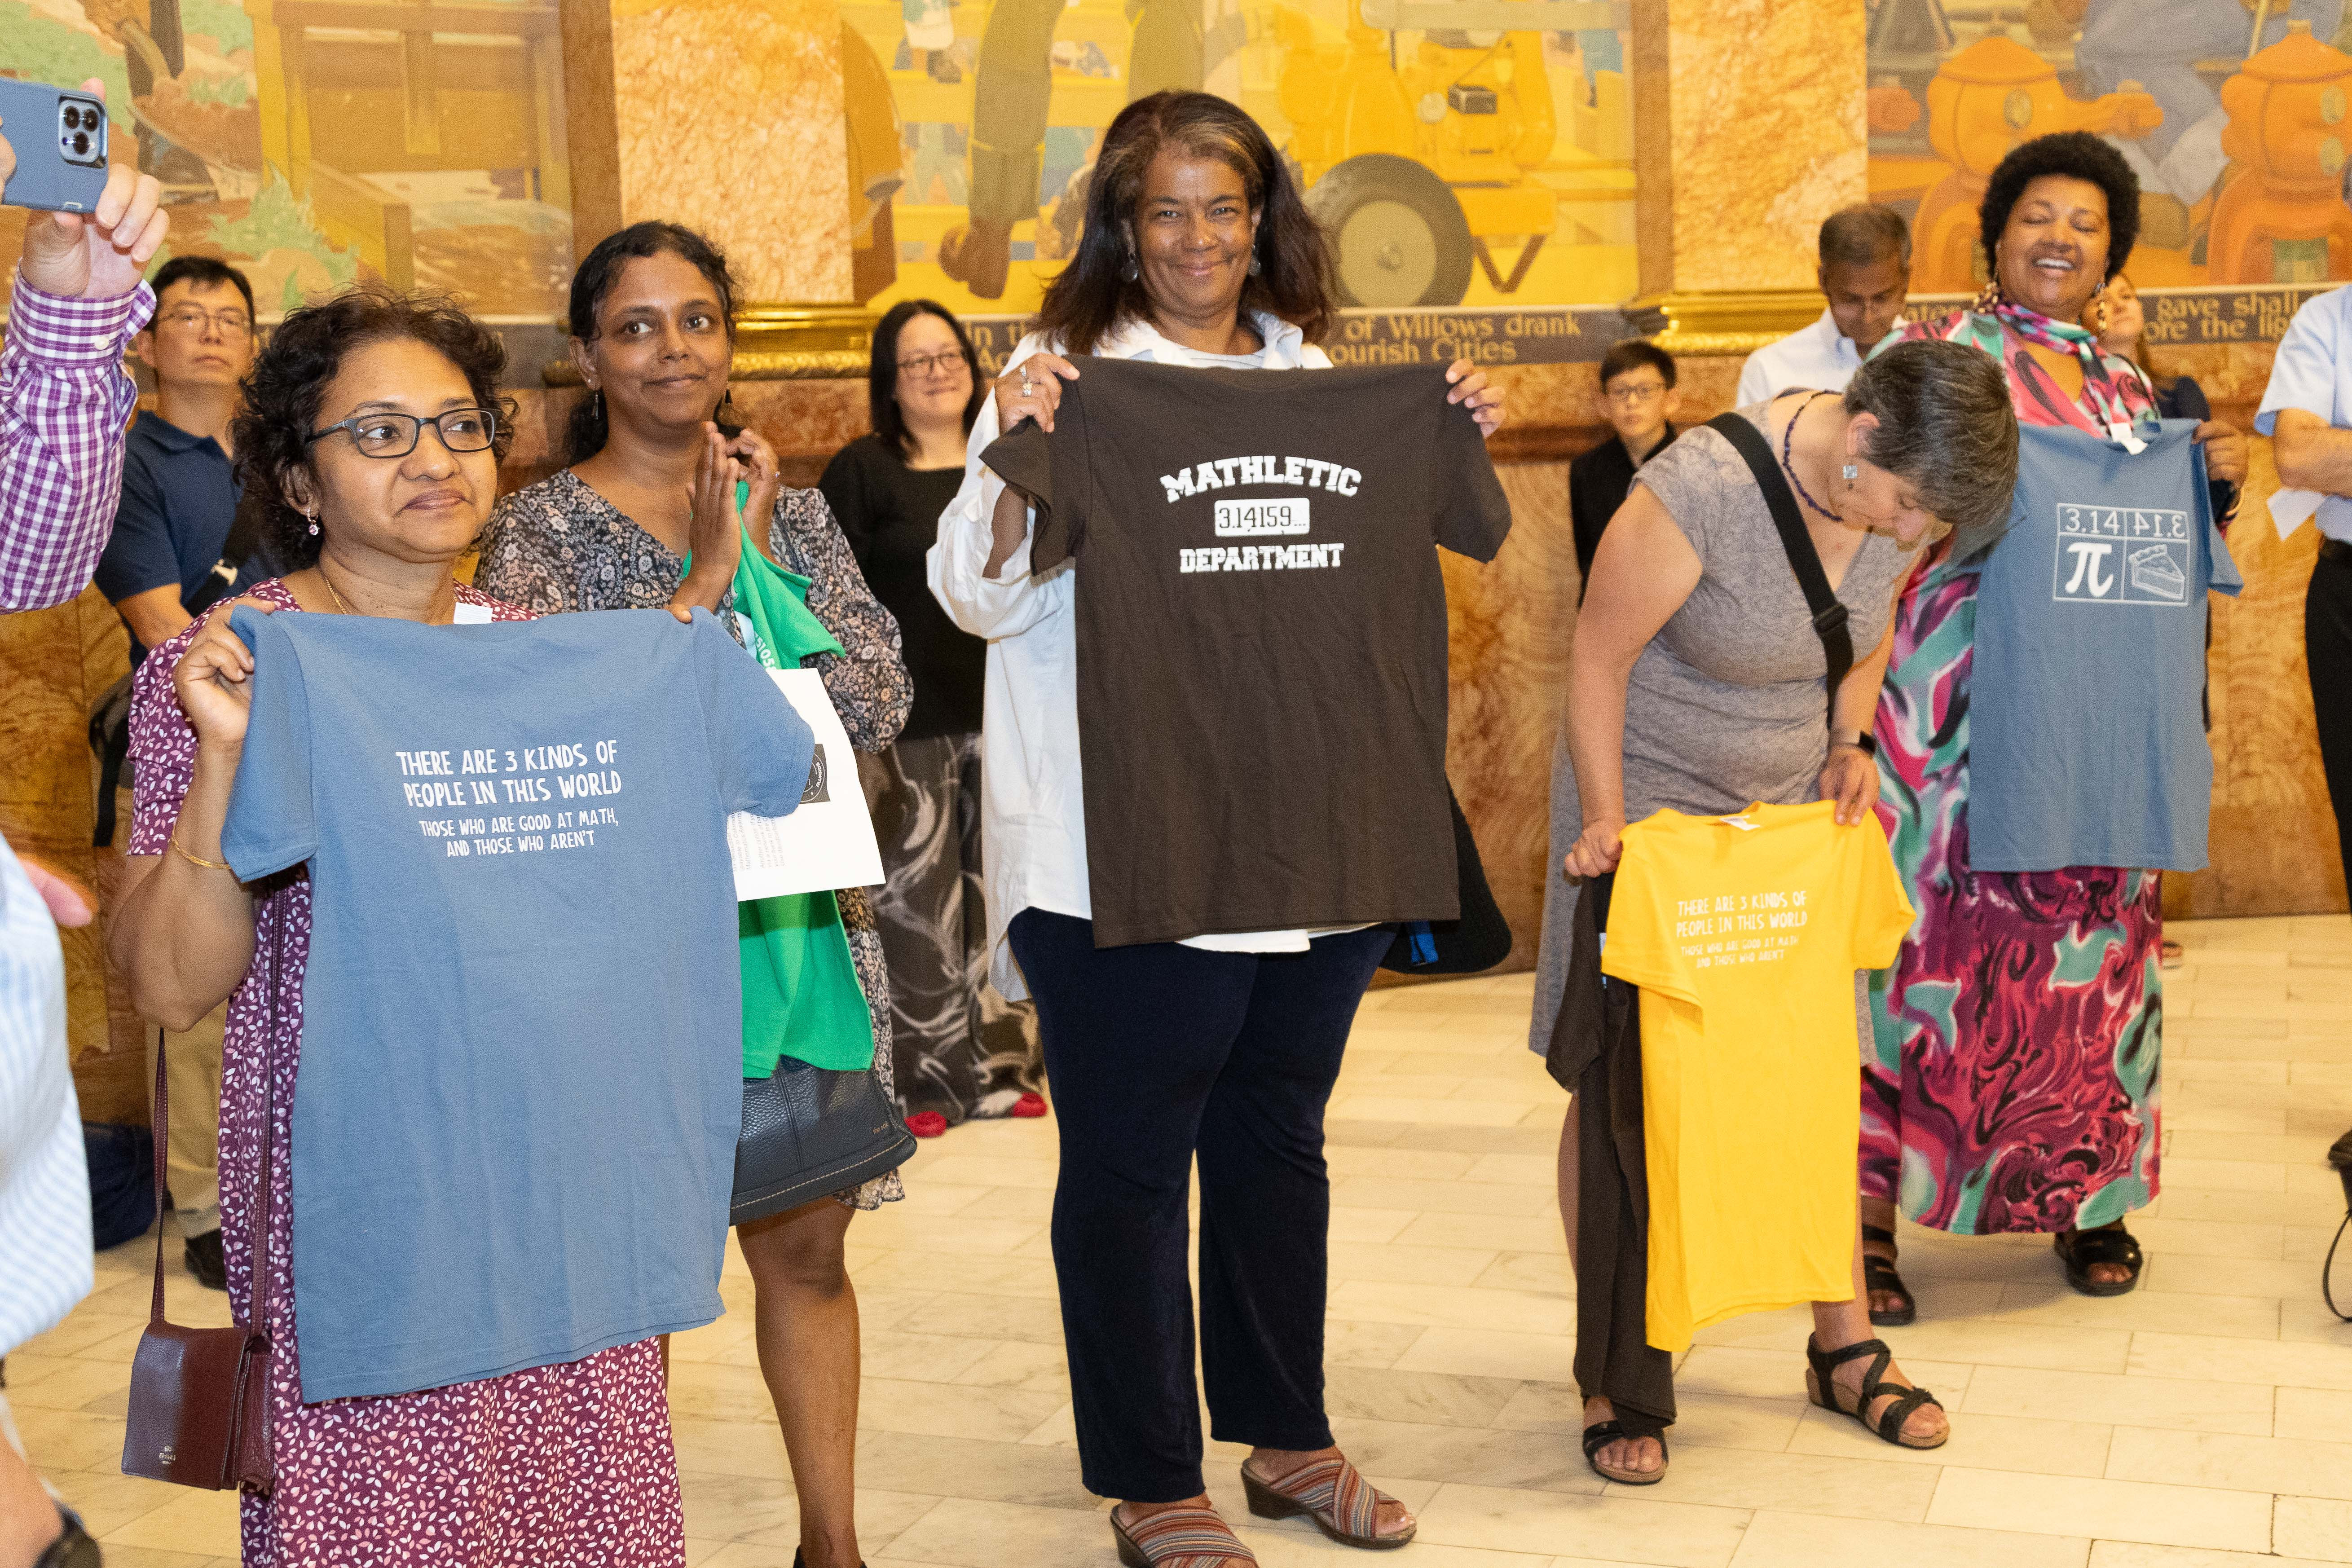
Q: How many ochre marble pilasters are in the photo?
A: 2